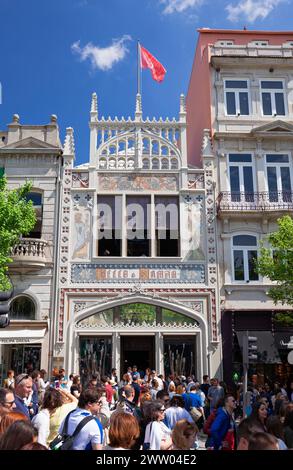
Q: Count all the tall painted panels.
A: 2